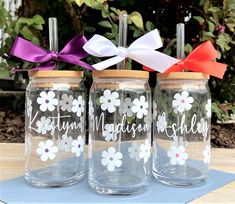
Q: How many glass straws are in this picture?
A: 3